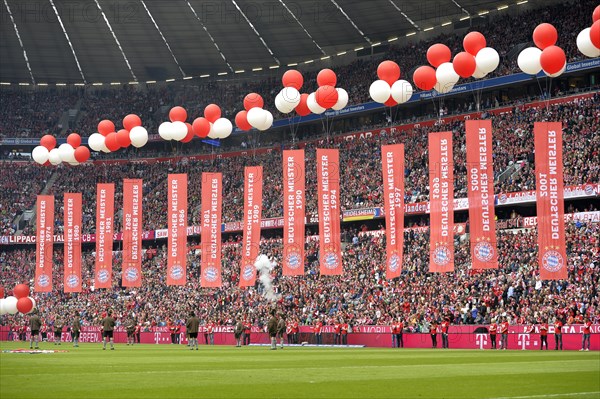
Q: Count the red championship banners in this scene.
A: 13